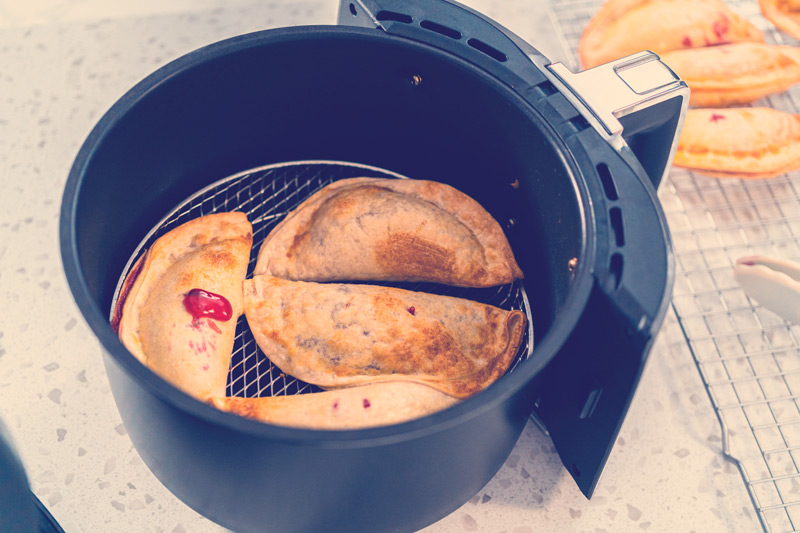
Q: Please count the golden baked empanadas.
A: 8